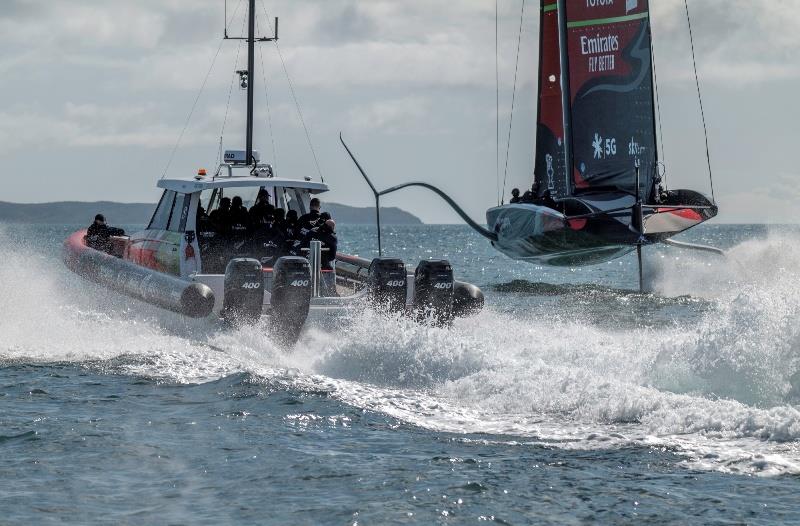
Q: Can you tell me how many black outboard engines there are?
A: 4